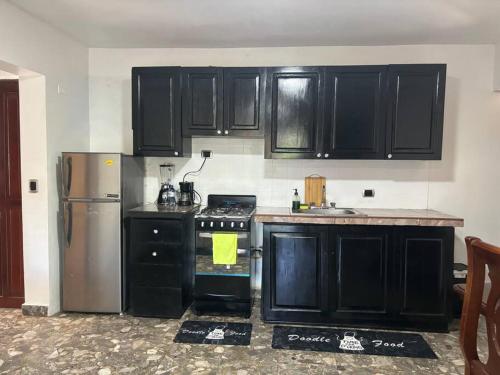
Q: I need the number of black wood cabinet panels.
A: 9